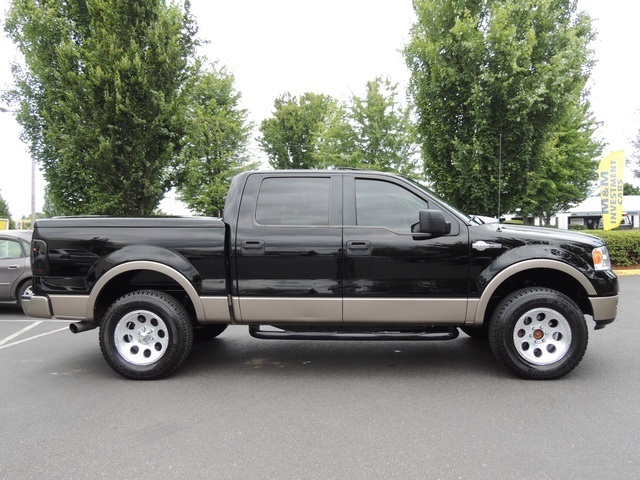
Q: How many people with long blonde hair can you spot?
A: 0